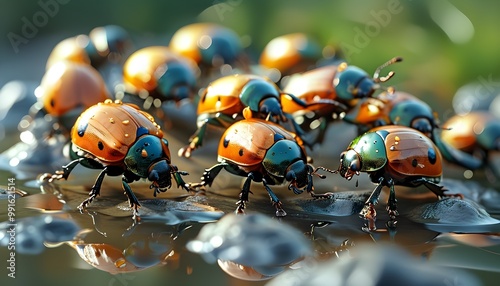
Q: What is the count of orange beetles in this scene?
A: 12